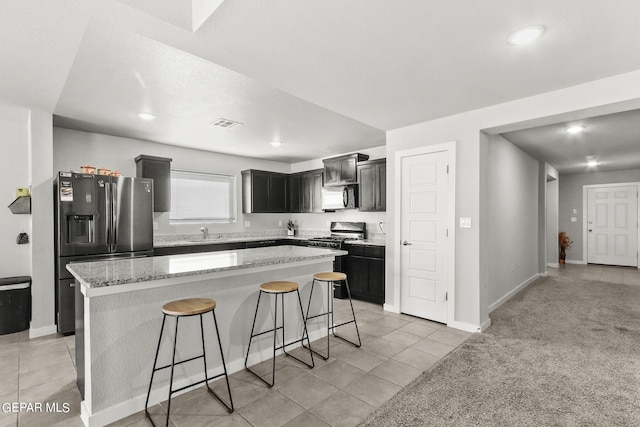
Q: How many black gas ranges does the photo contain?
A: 1